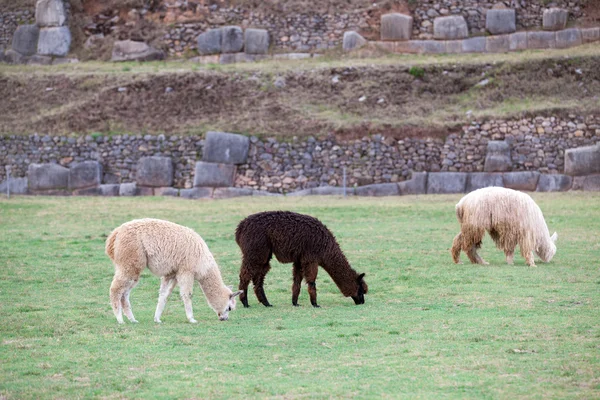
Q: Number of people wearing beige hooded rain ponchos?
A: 0